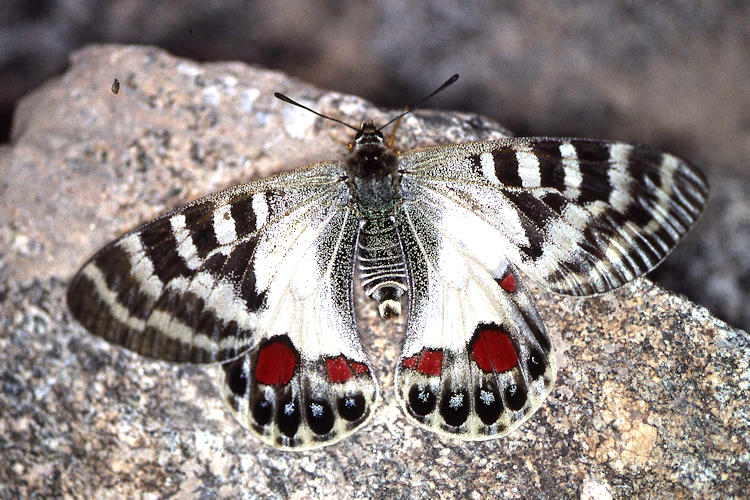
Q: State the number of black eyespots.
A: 10